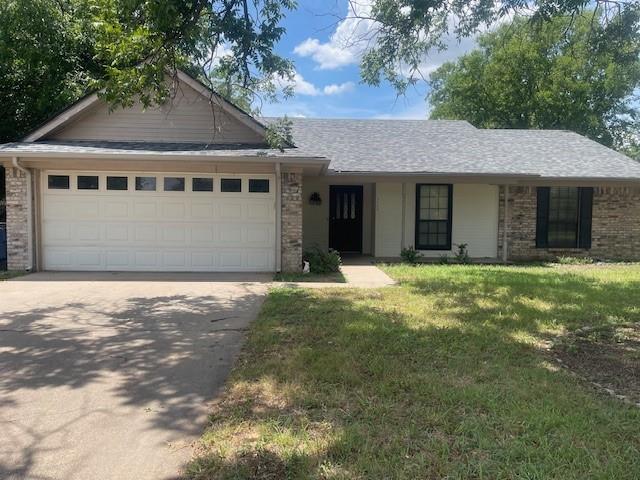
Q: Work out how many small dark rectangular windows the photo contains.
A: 8